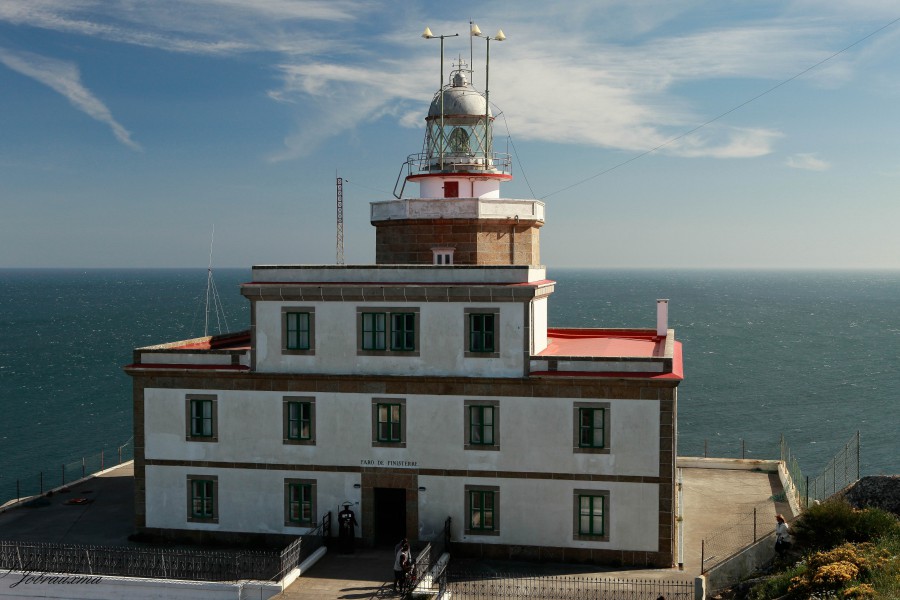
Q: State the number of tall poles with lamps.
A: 2